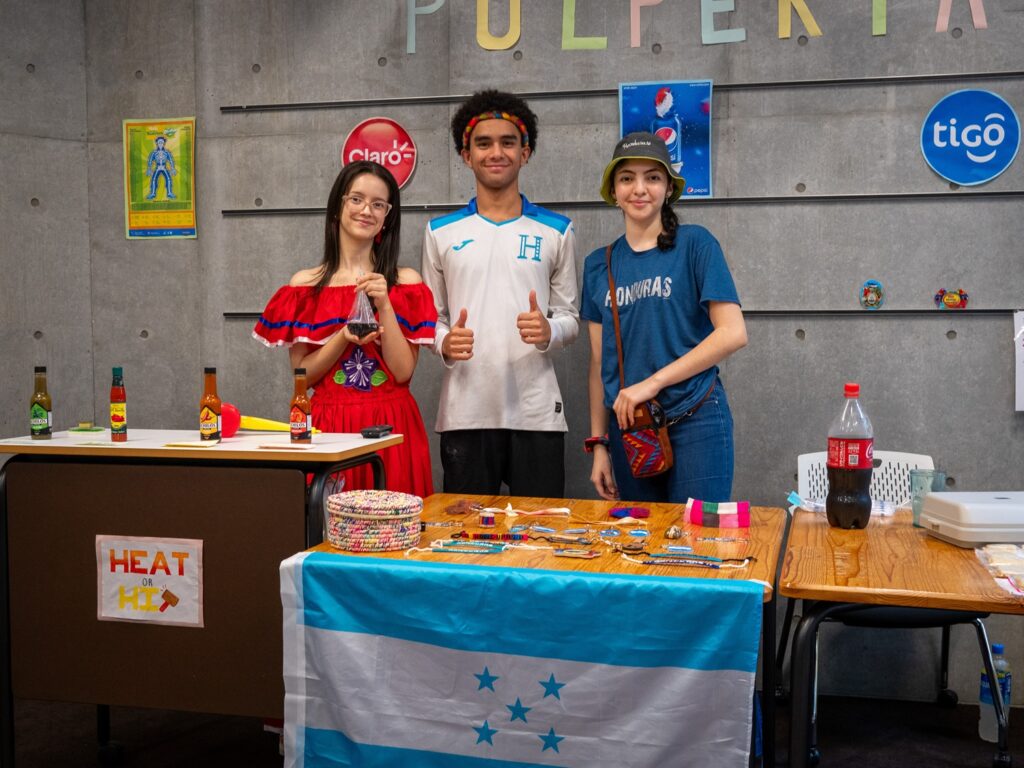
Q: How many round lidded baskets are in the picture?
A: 1